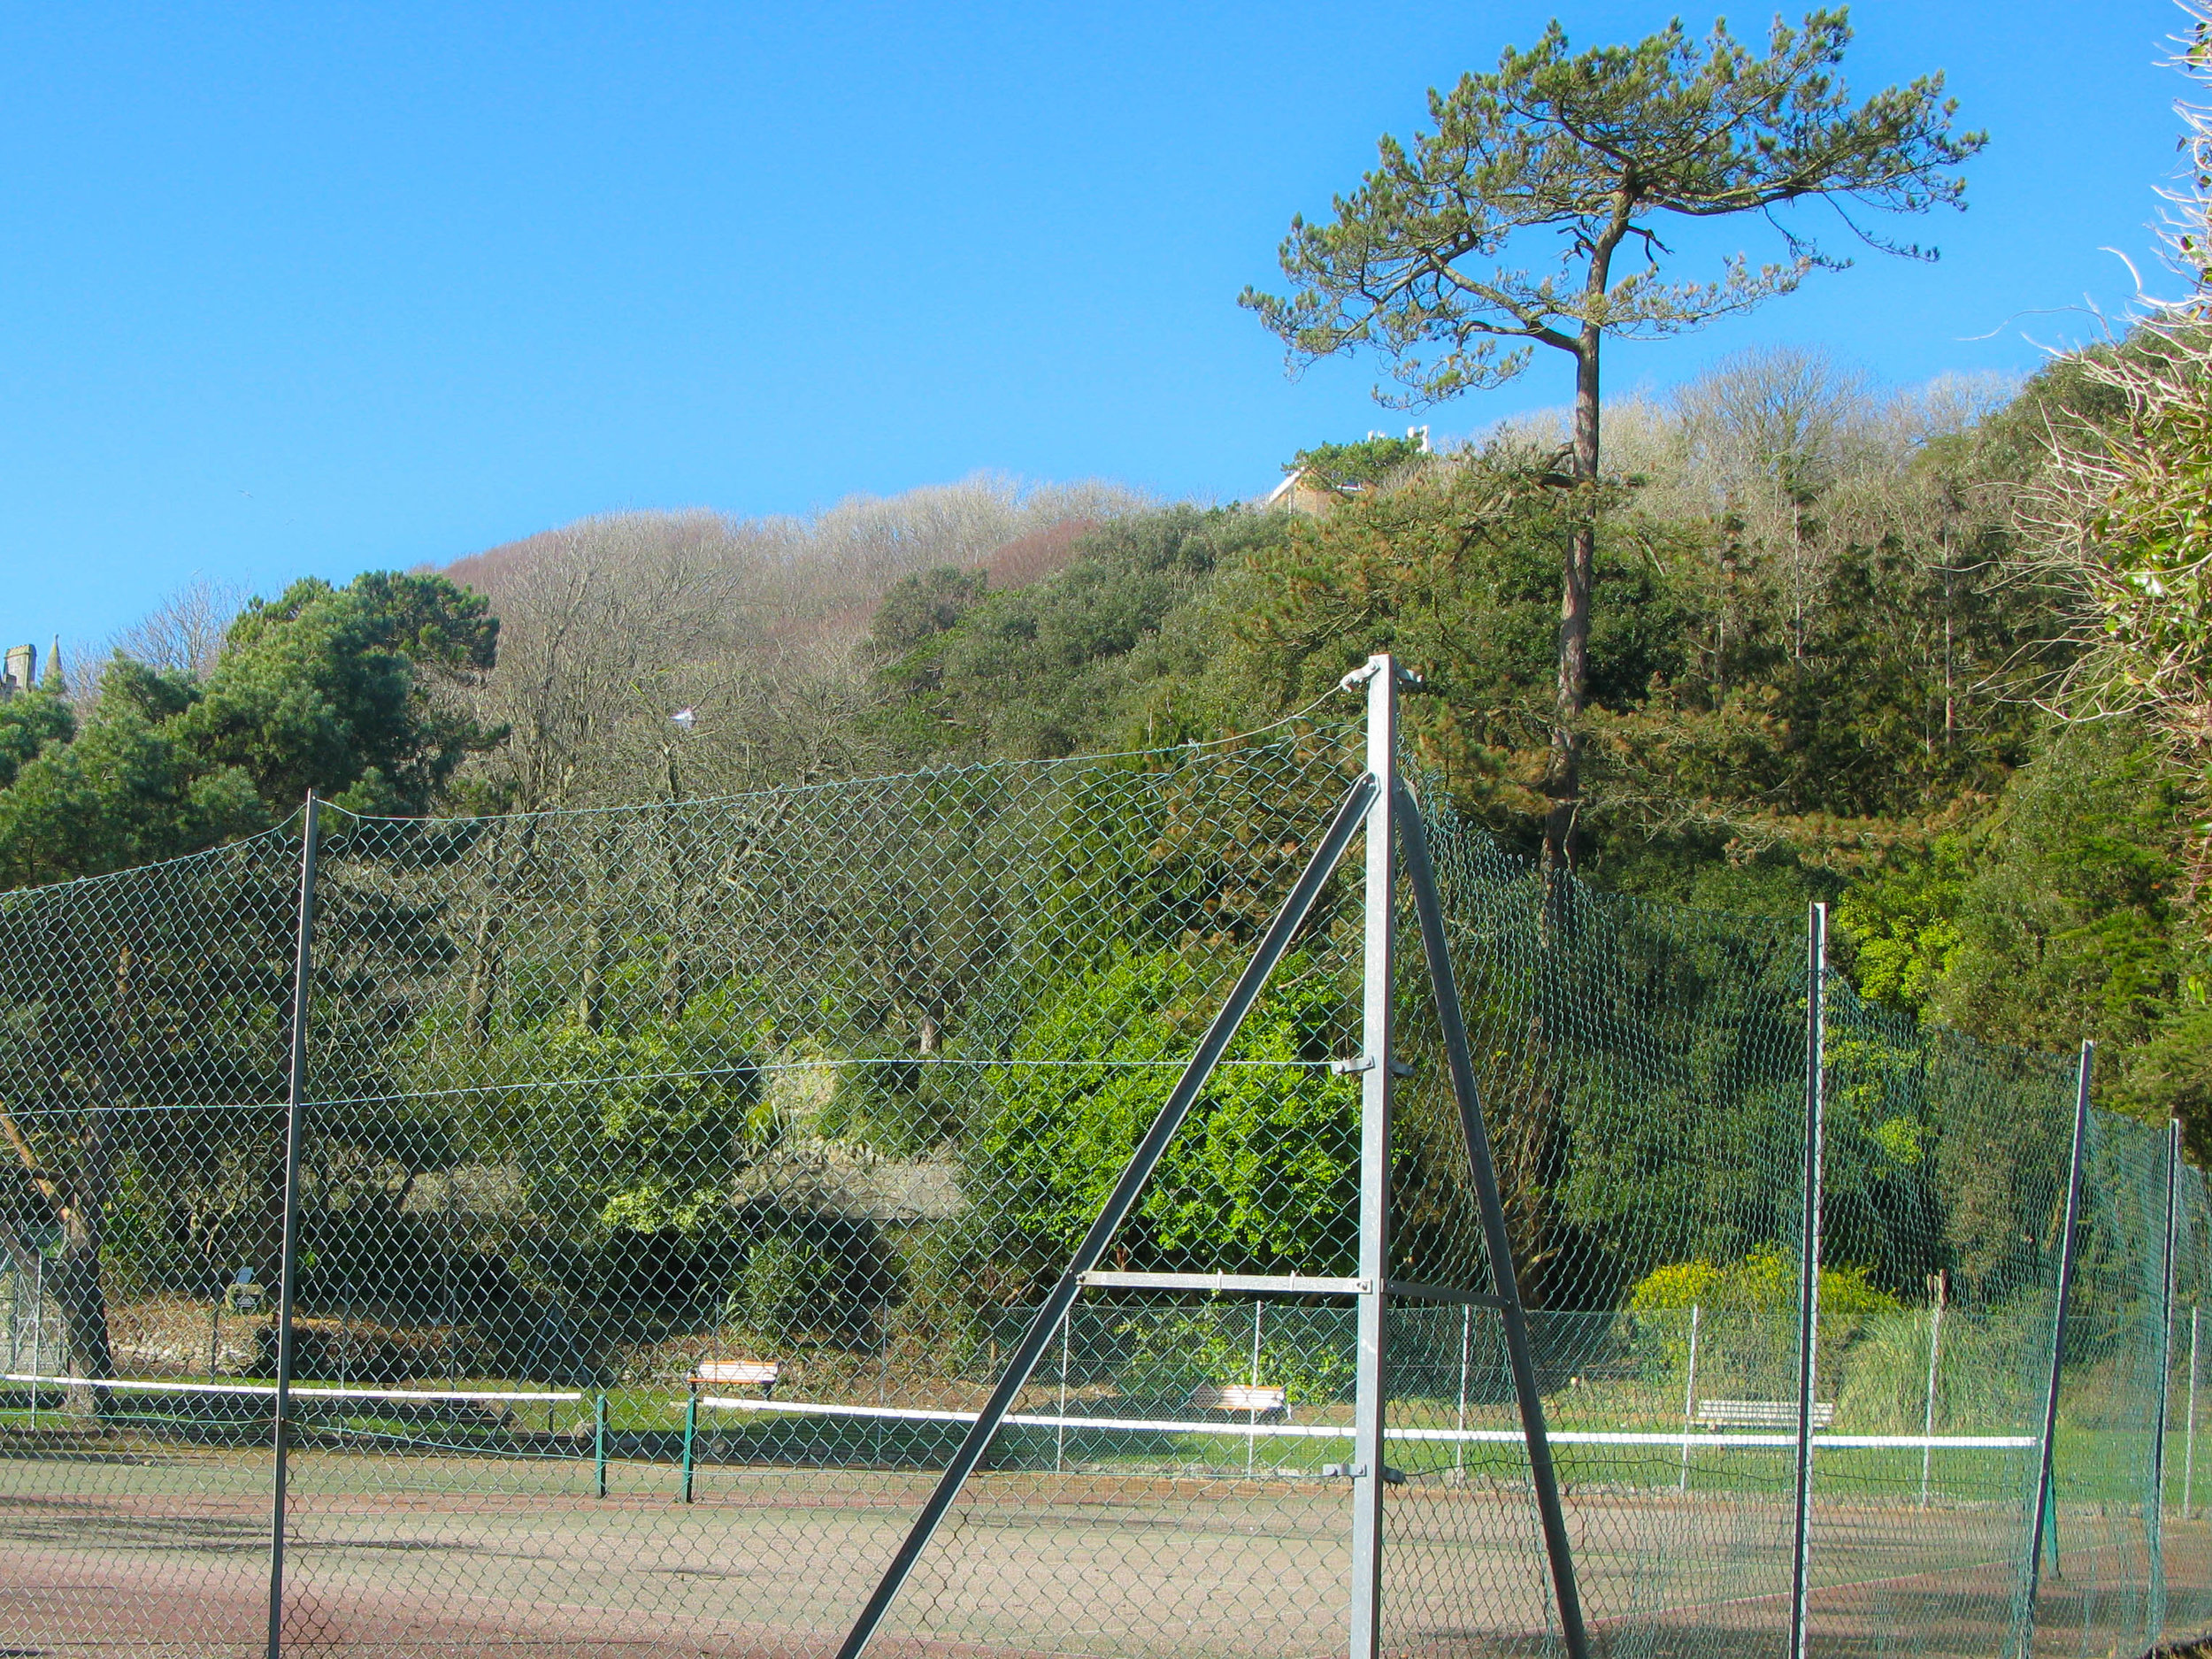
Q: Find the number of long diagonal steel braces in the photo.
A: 2